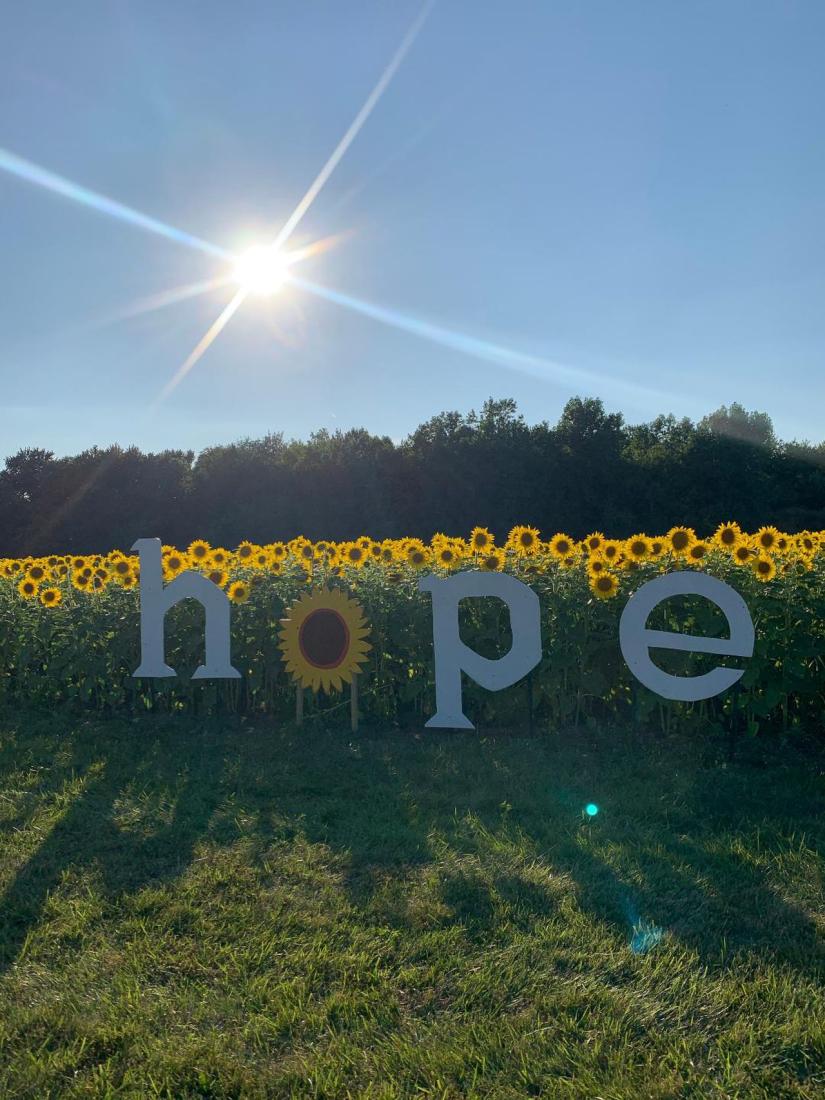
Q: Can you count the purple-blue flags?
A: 0